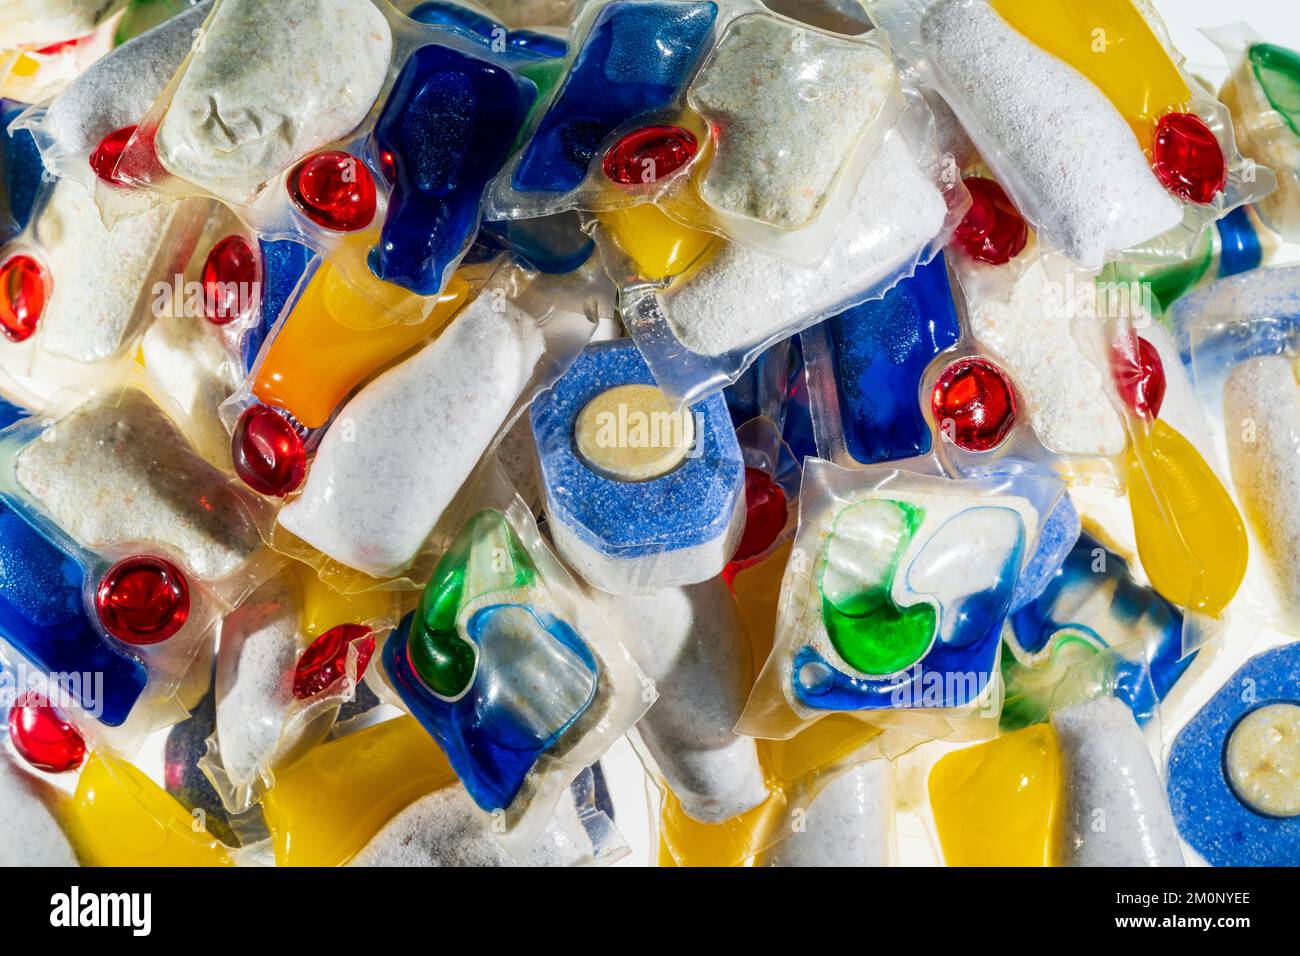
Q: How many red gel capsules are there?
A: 14